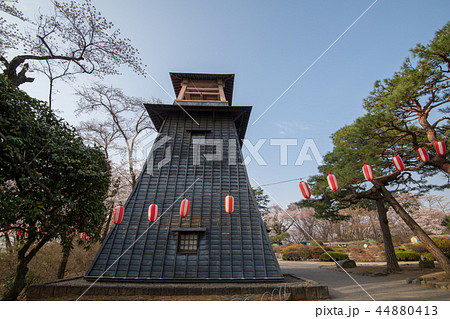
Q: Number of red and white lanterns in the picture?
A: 10